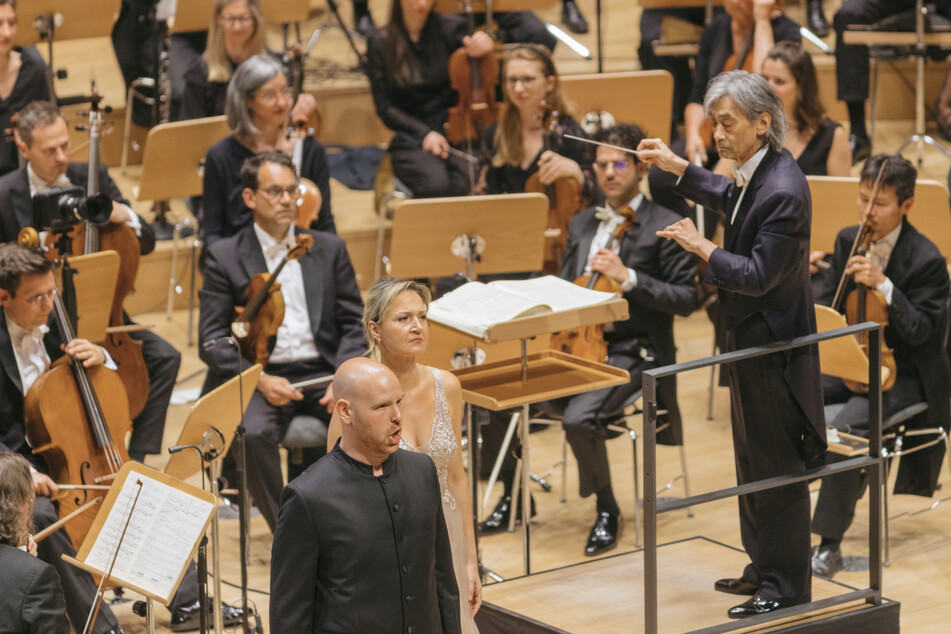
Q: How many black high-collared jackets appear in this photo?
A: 1